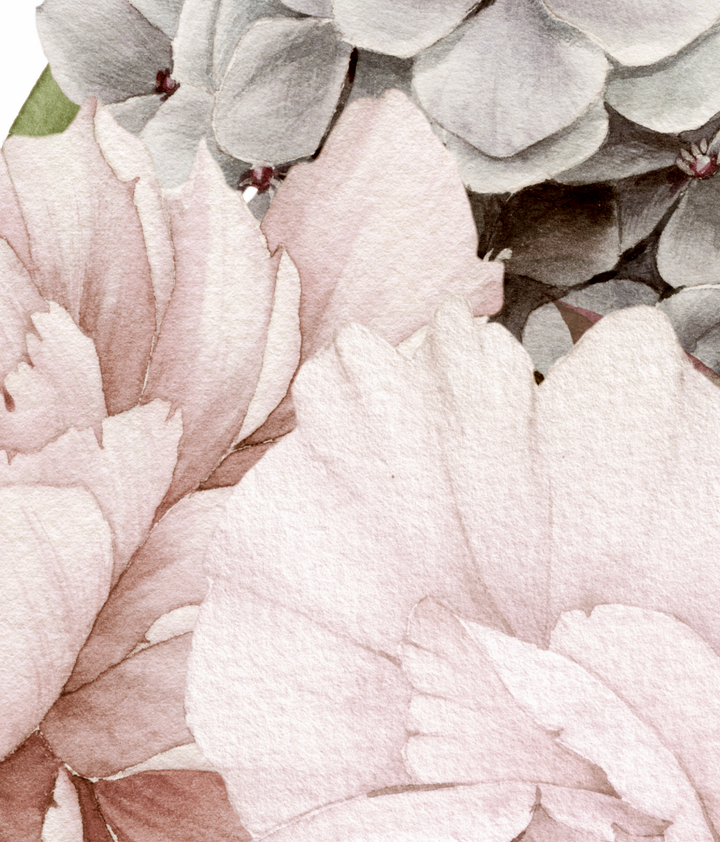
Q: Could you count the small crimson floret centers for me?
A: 3